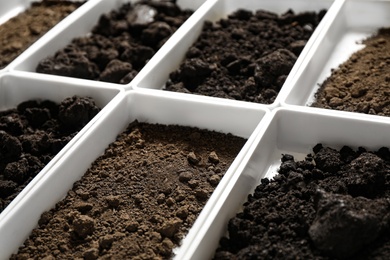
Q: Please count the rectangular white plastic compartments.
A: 7